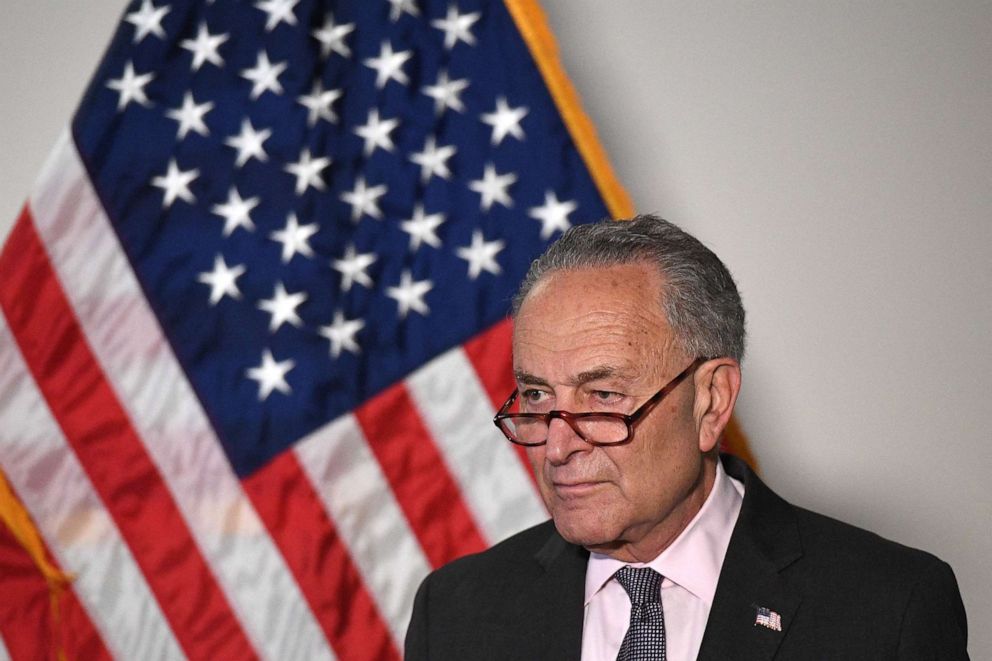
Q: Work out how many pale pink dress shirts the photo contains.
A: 1